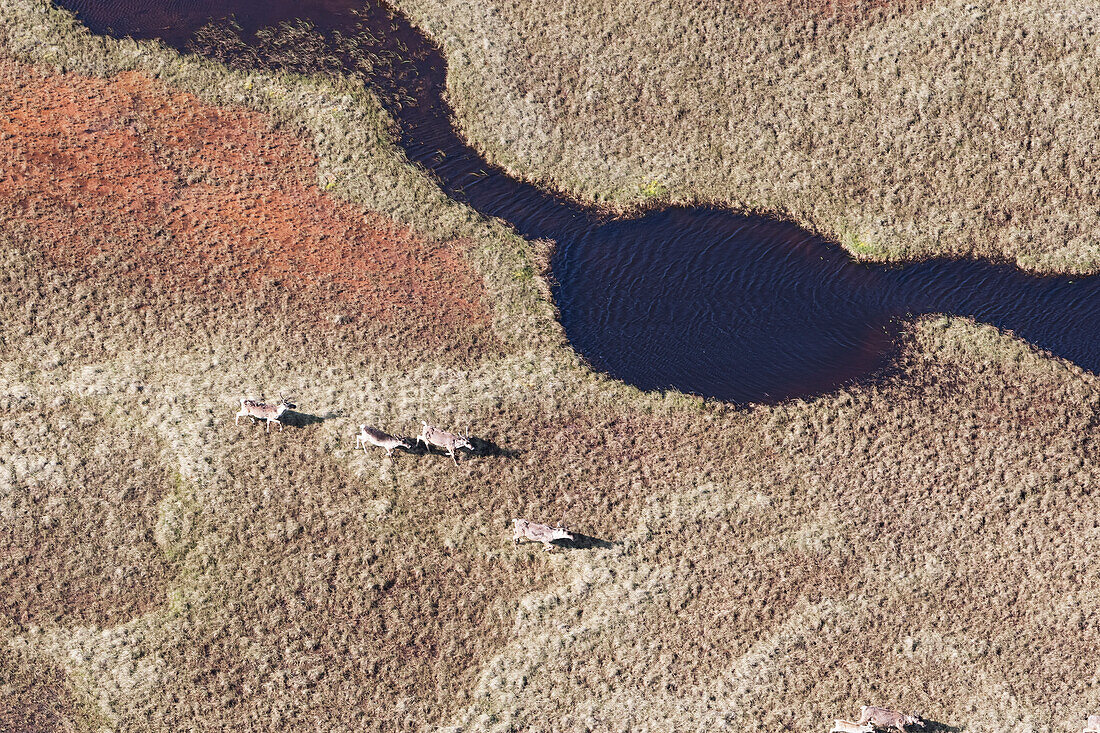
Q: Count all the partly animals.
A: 3